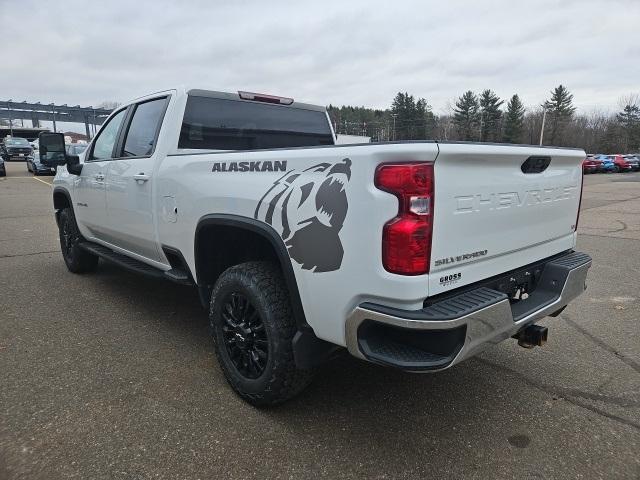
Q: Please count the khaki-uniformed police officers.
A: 0